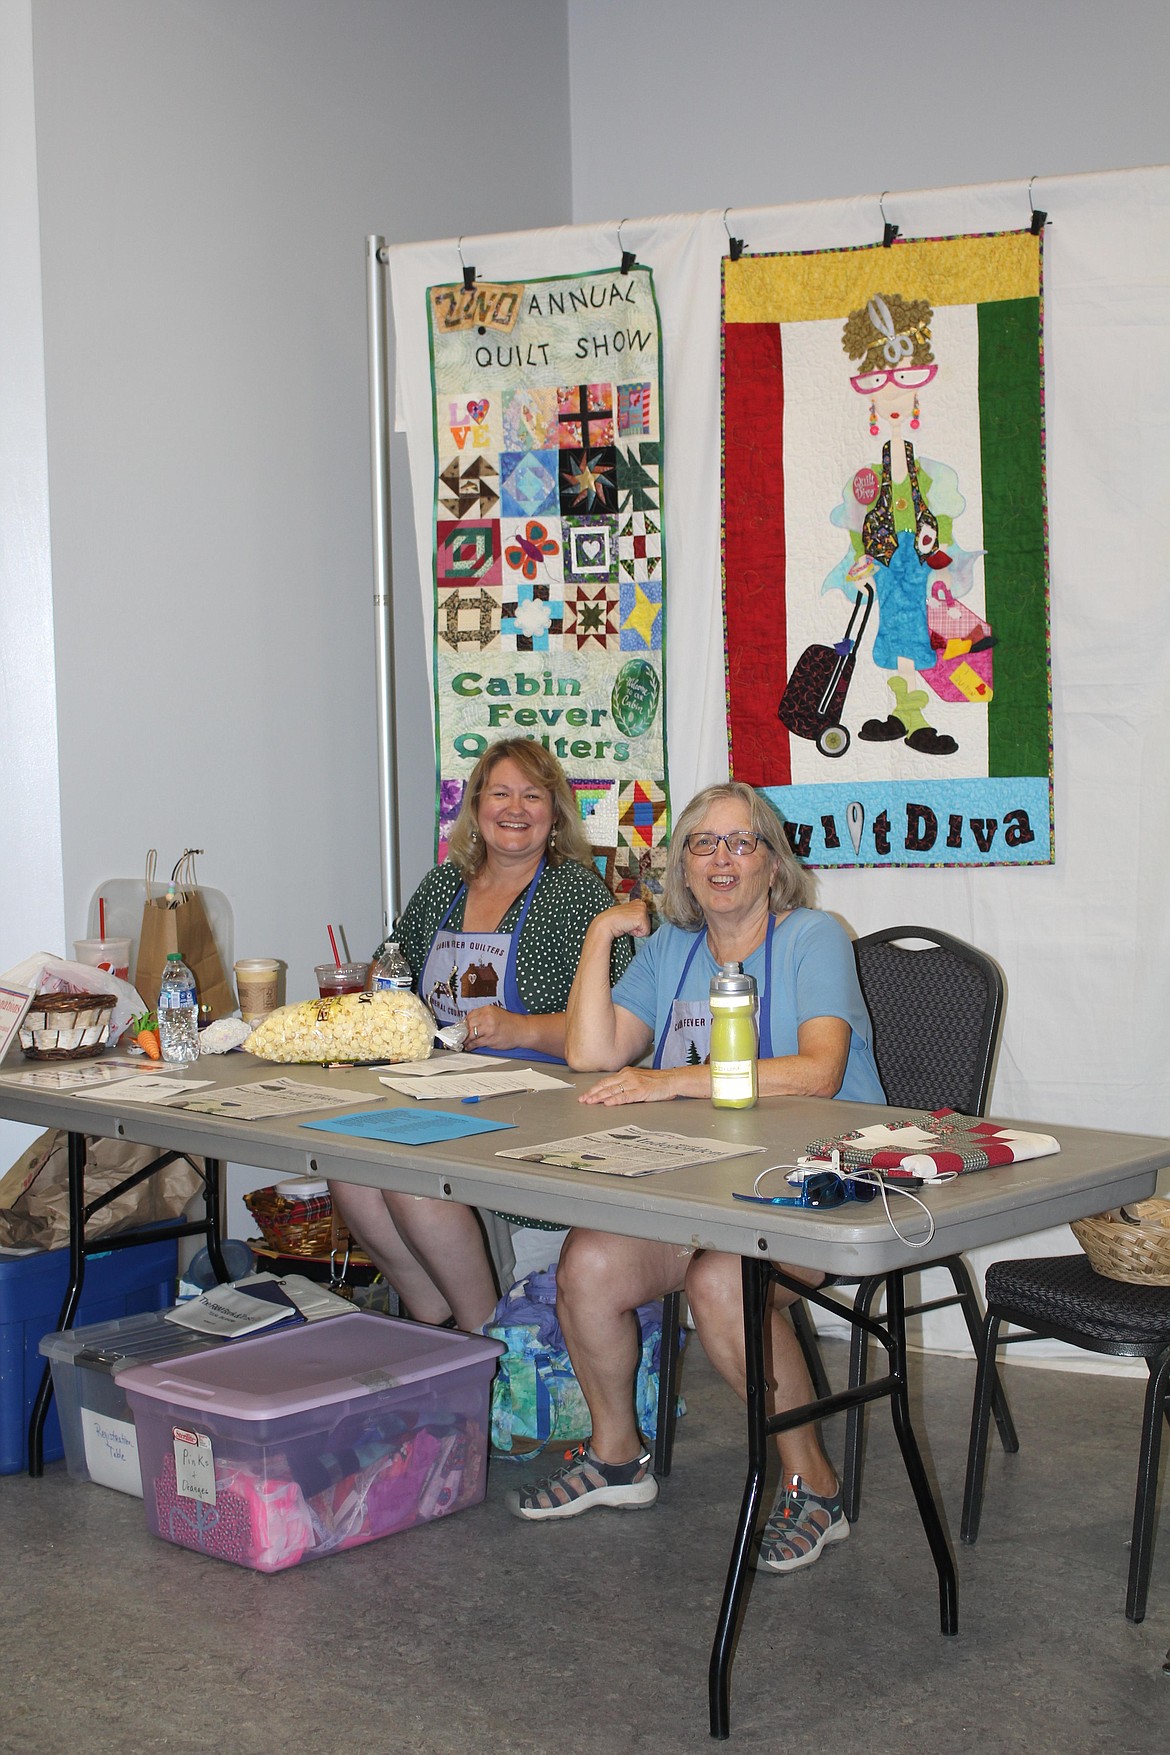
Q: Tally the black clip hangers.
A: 5